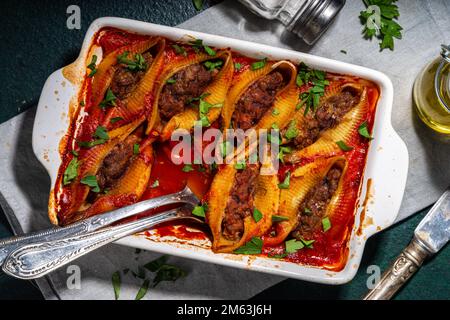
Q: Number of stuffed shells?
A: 7